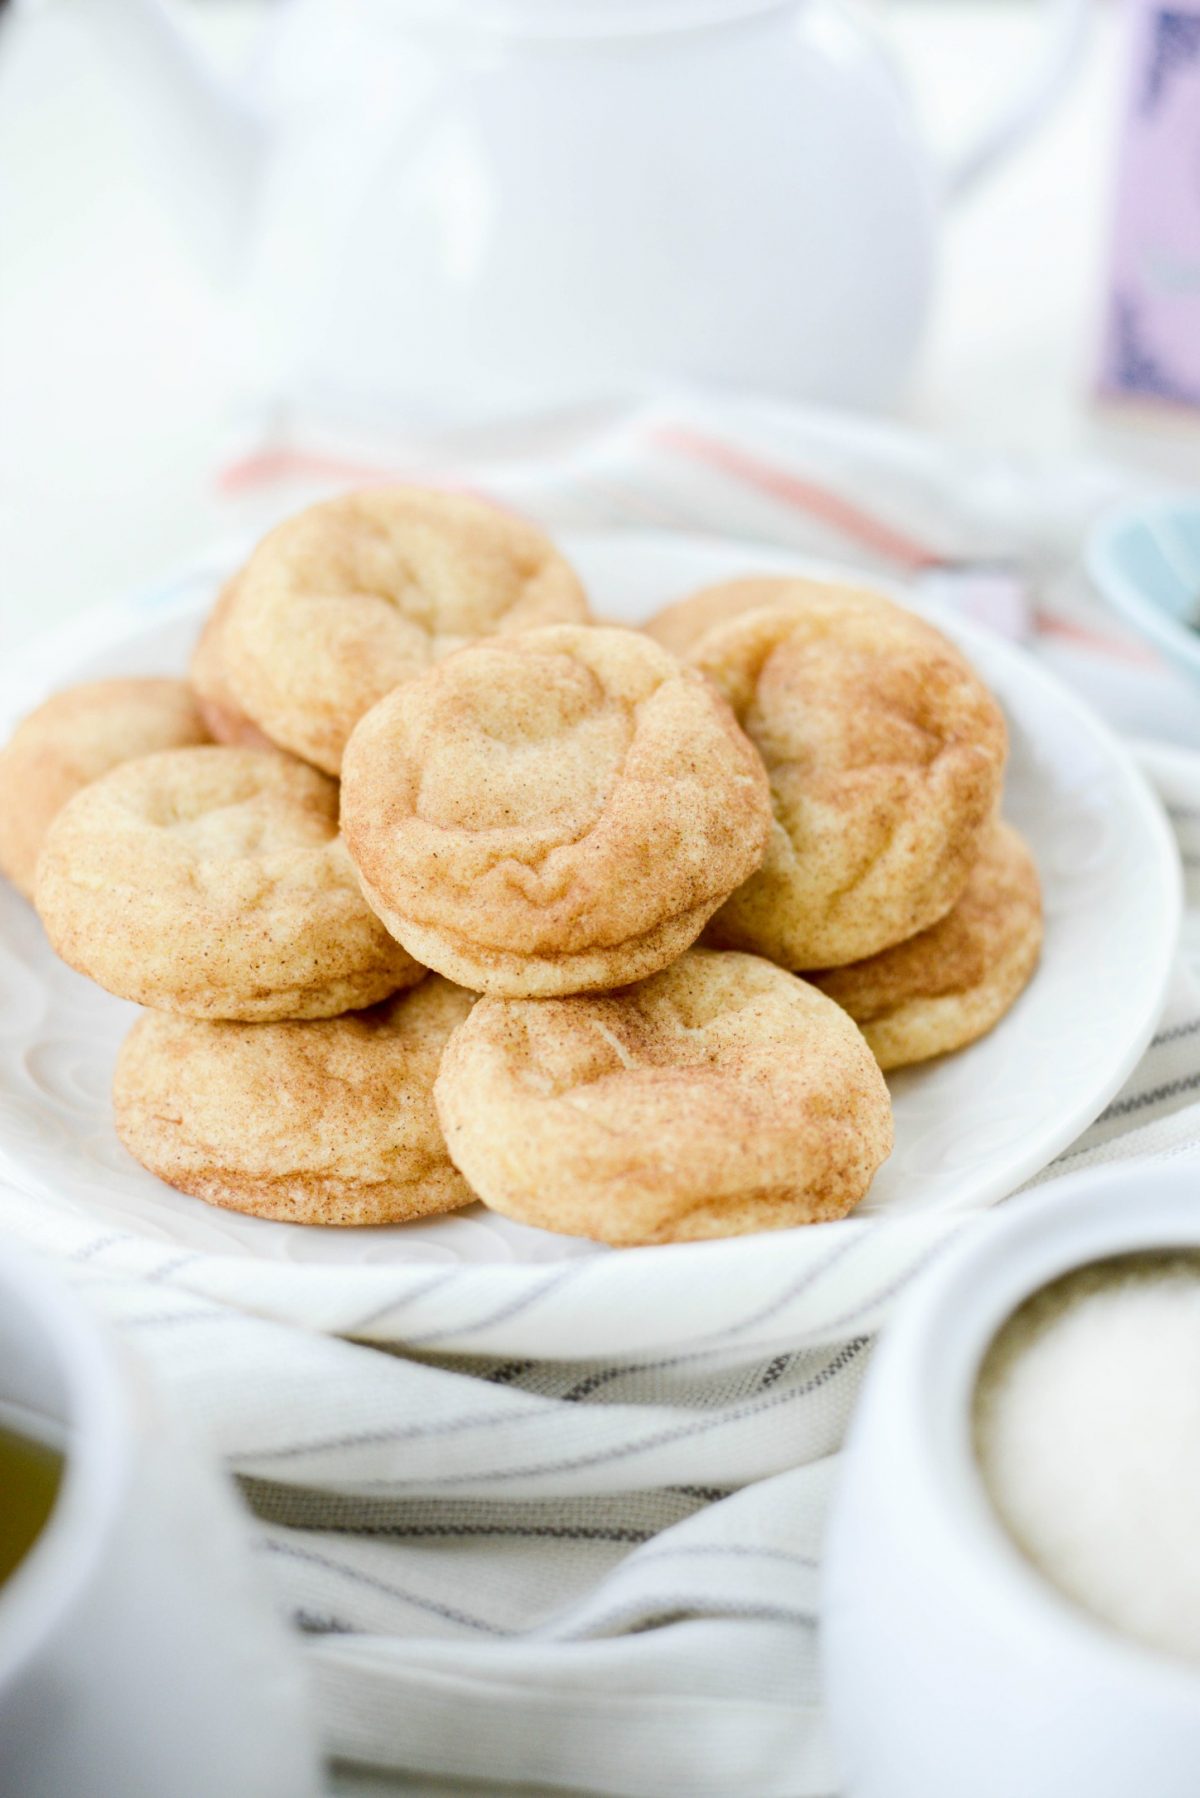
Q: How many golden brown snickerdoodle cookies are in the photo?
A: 10